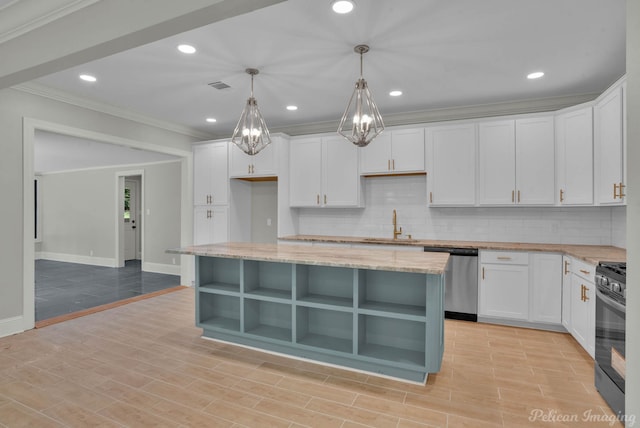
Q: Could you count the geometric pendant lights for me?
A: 2